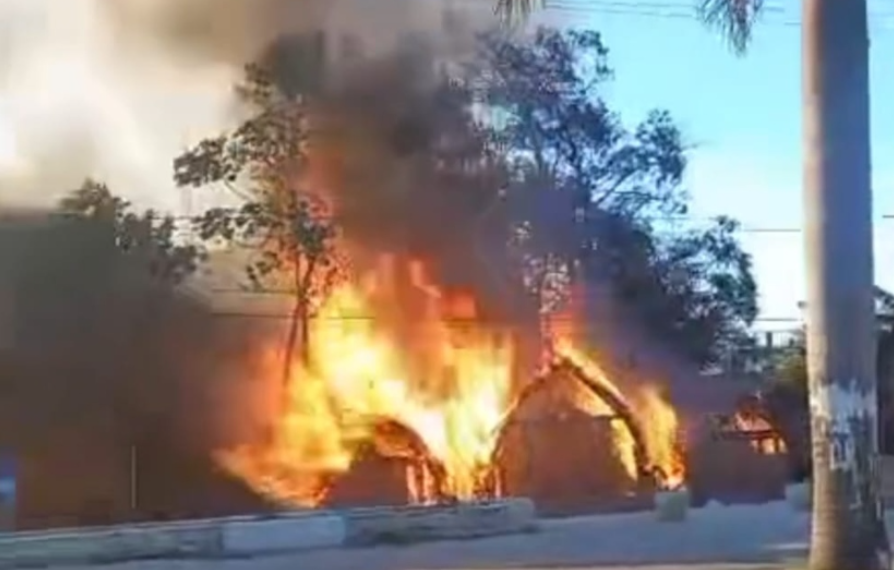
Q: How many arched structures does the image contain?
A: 3